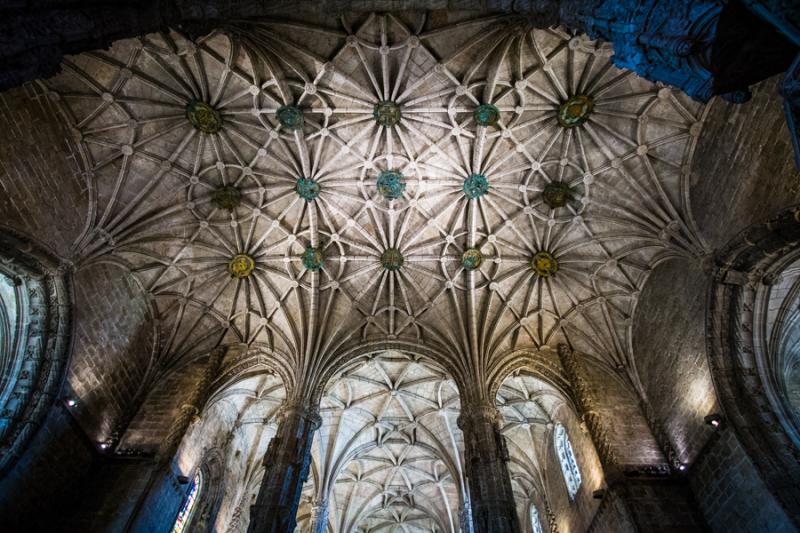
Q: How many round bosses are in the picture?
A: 15